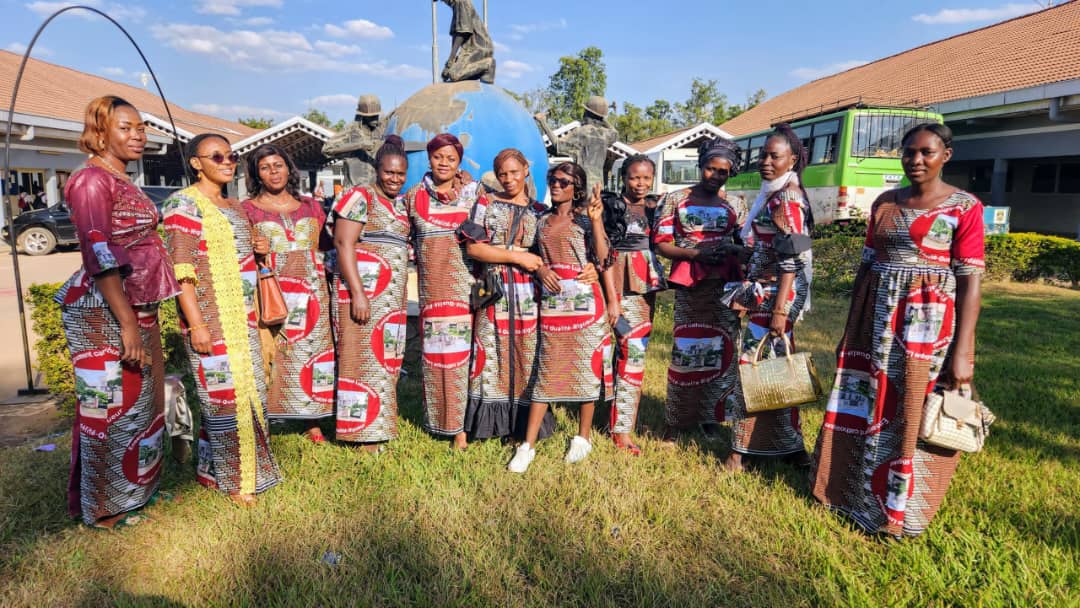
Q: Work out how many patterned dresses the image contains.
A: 11